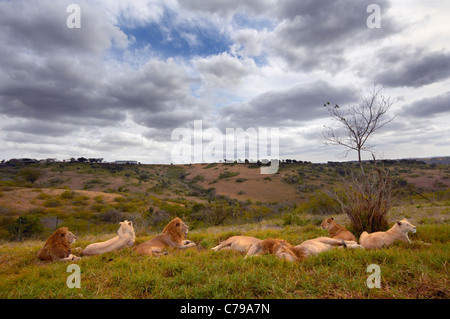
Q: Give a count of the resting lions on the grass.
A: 7